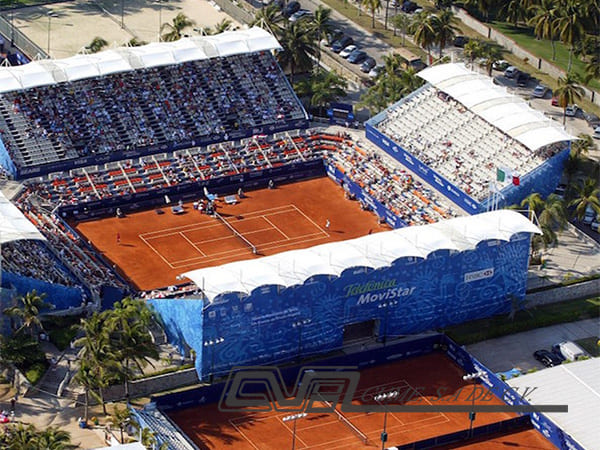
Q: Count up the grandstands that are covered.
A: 4